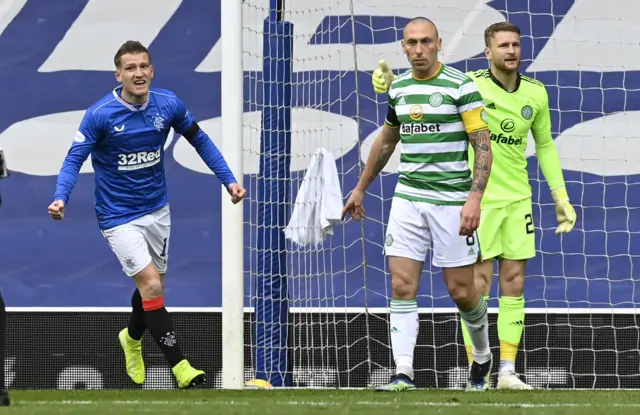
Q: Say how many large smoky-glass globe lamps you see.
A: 0